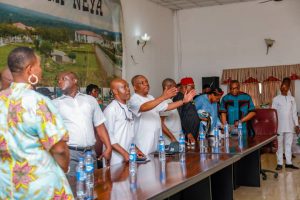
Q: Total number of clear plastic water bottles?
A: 9